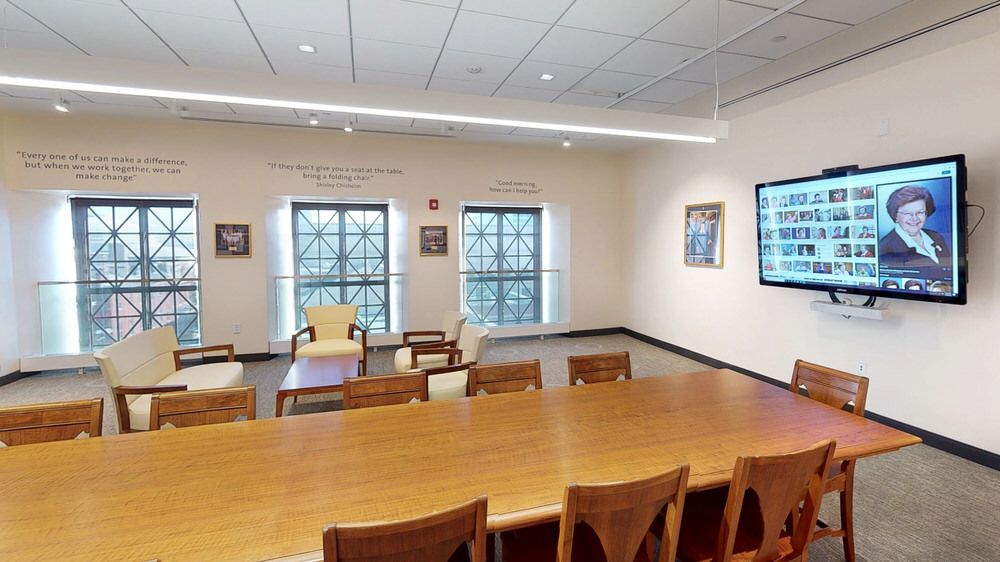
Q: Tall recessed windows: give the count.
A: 3